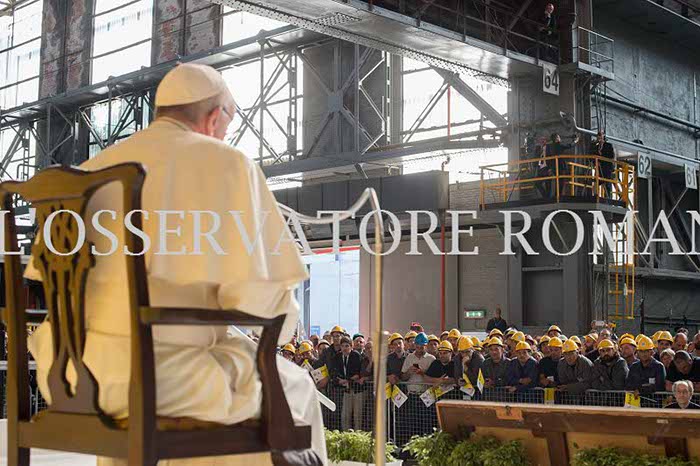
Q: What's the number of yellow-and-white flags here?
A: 10